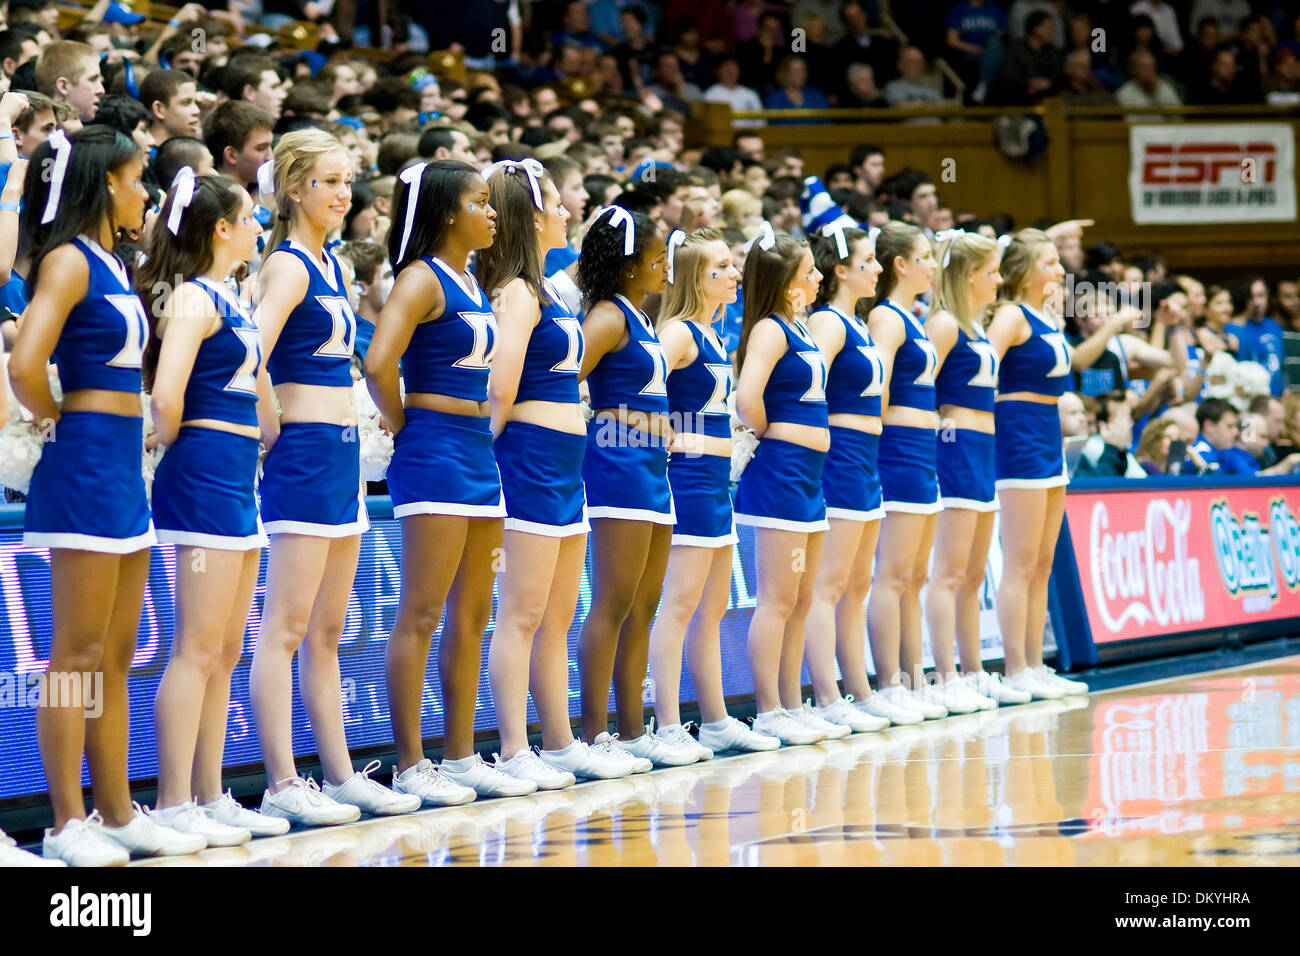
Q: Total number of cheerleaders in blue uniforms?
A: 12